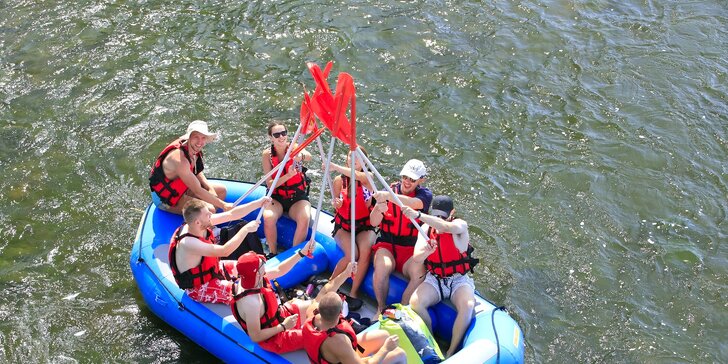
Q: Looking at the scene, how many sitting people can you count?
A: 8